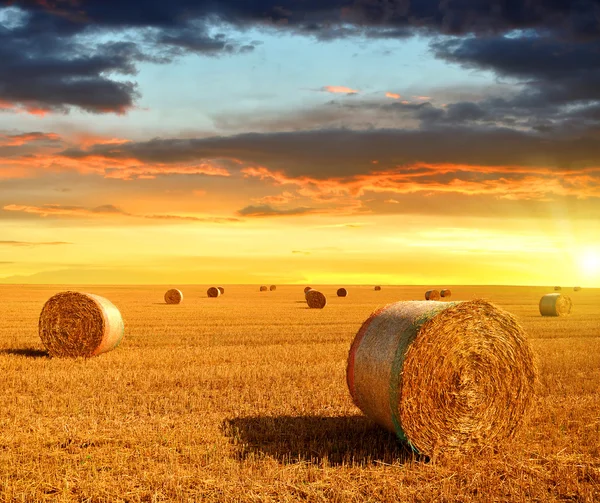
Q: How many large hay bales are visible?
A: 2